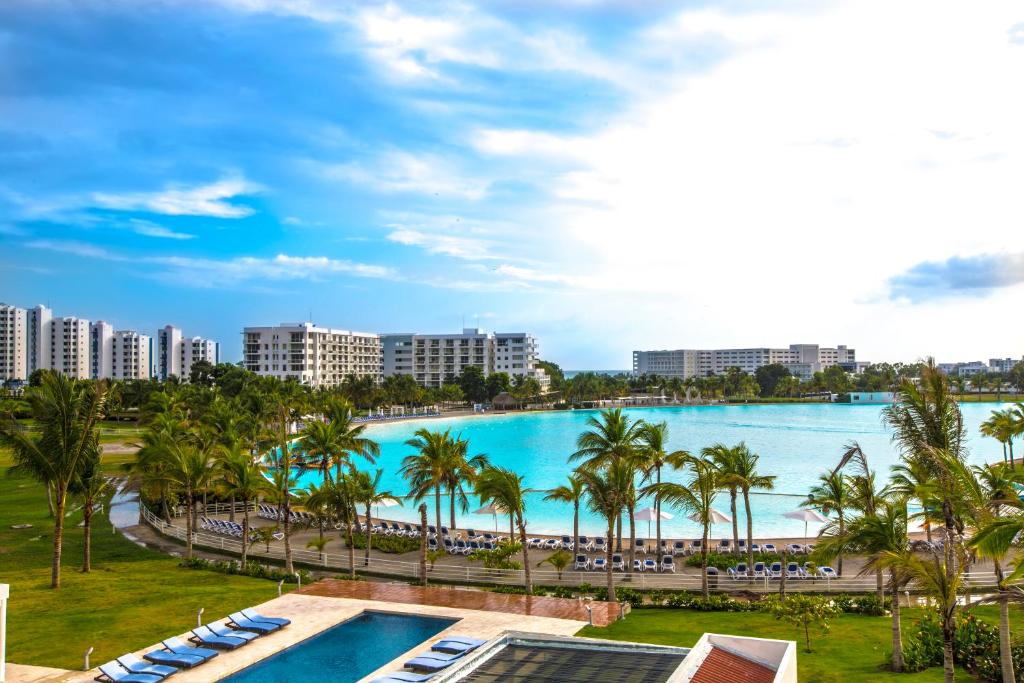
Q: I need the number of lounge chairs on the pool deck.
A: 14